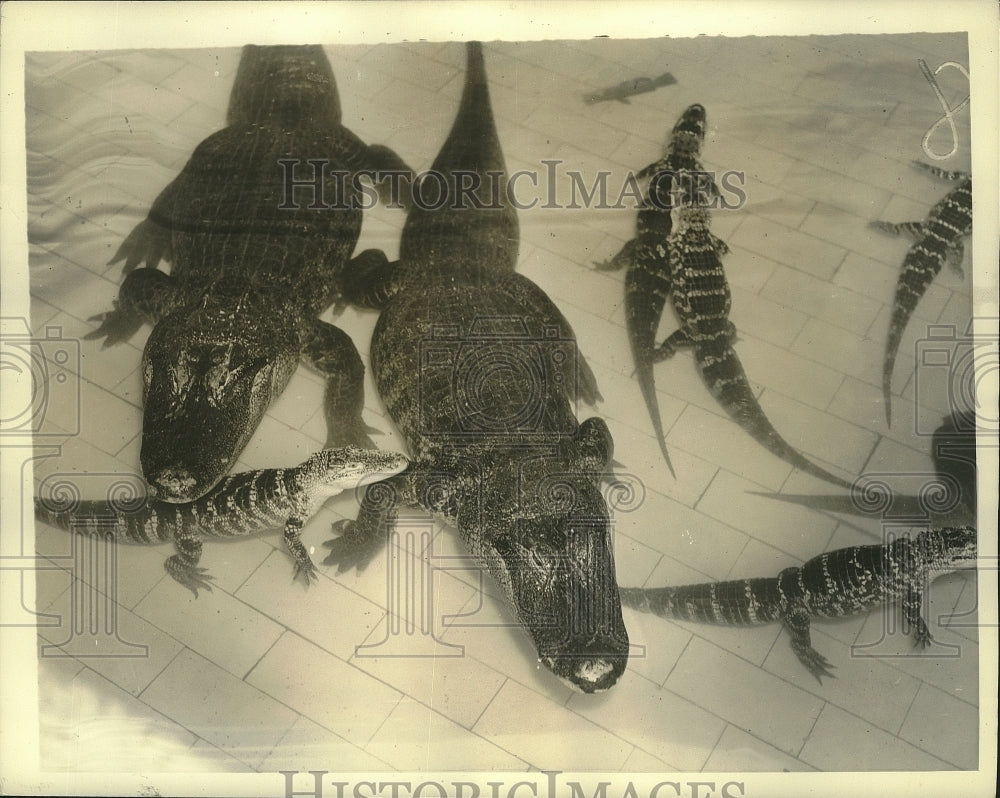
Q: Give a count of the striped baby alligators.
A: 5